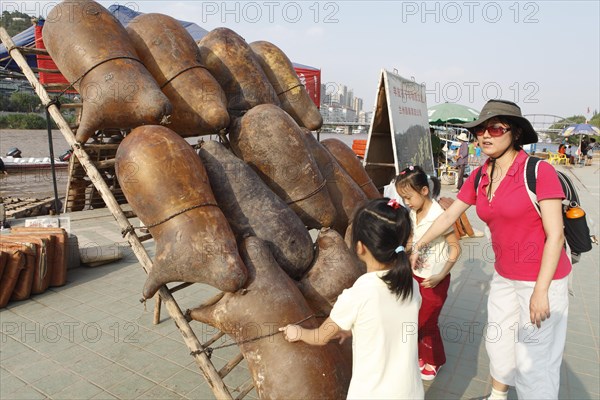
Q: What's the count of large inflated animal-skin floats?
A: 11